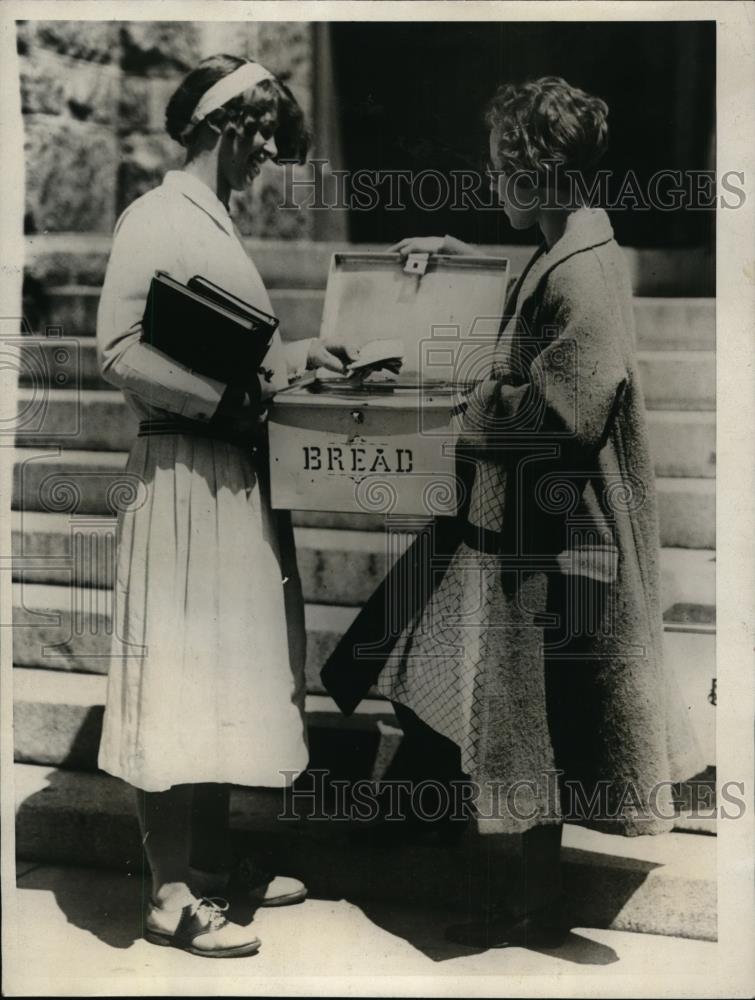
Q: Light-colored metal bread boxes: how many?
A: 1